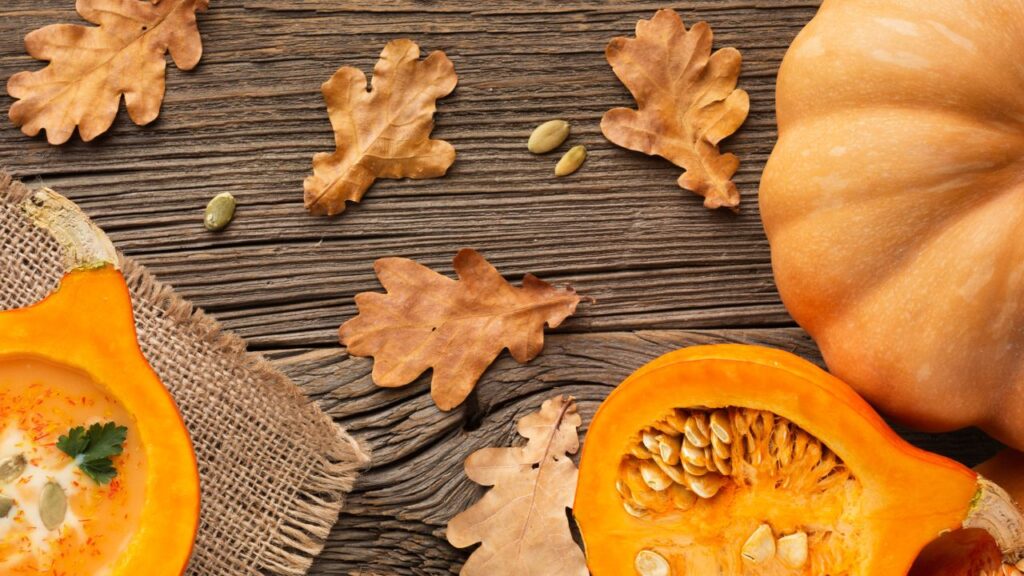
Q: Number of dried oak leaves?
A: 5